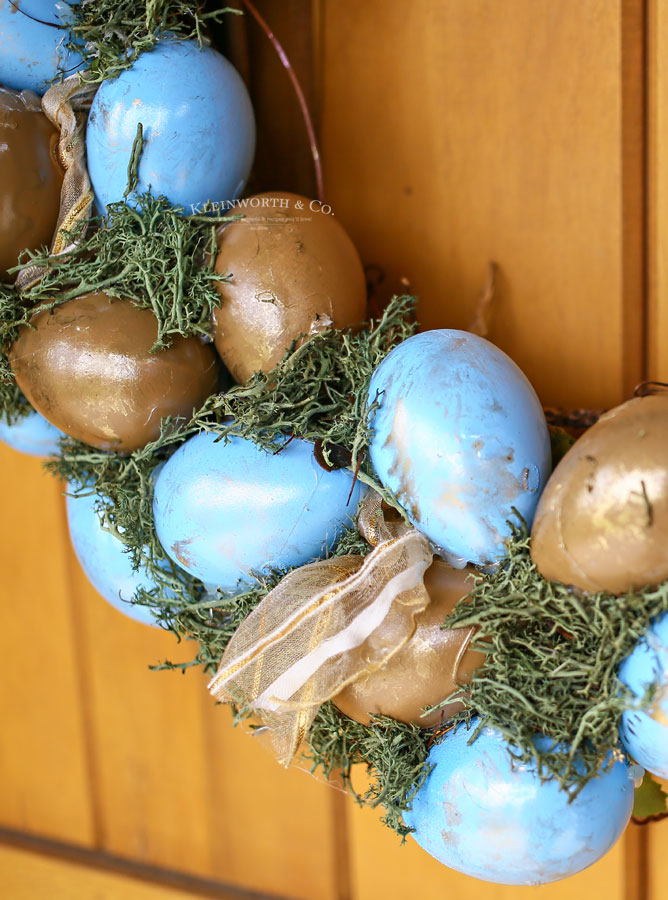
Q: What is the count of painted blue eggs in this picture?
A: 8